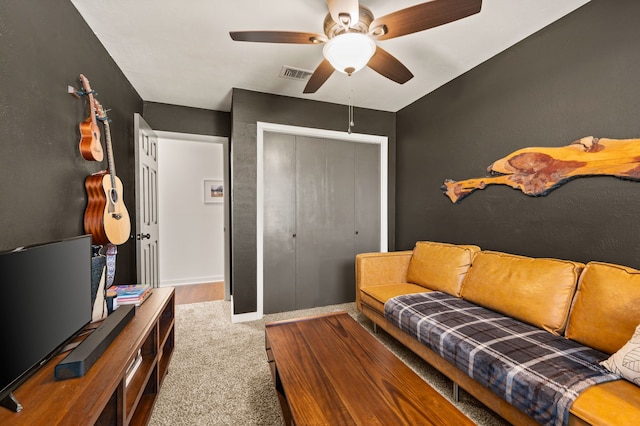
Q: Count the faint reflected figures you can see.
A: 0